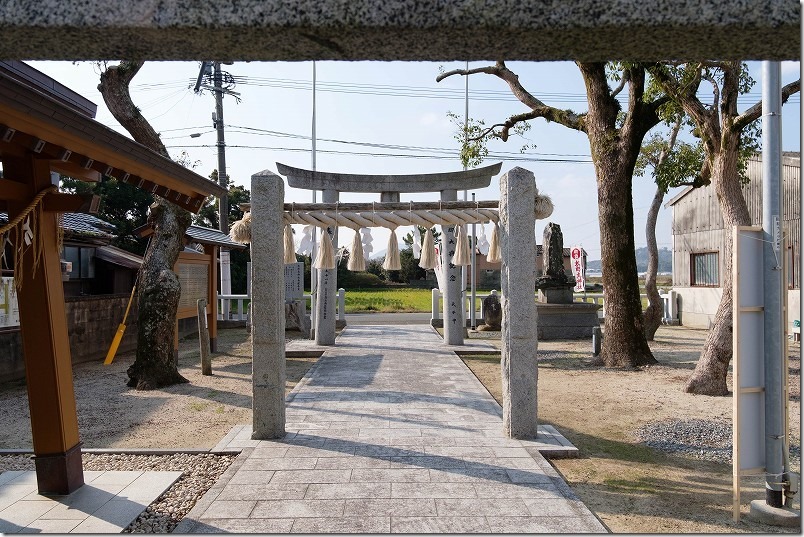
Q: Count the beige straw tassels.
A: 7